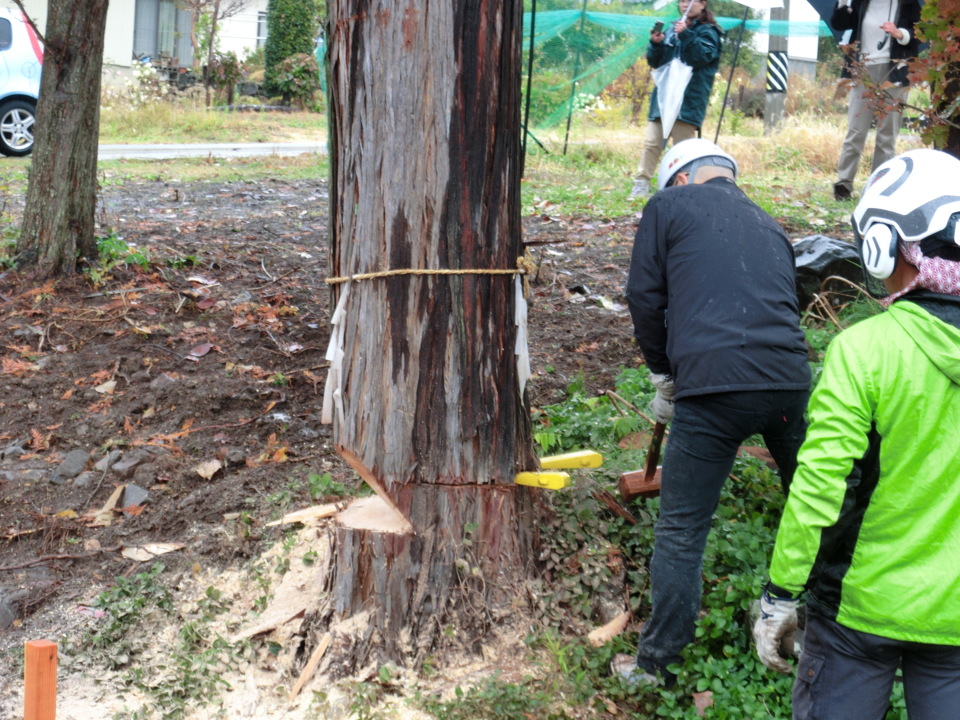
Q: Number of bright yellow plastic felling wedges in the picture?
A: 2